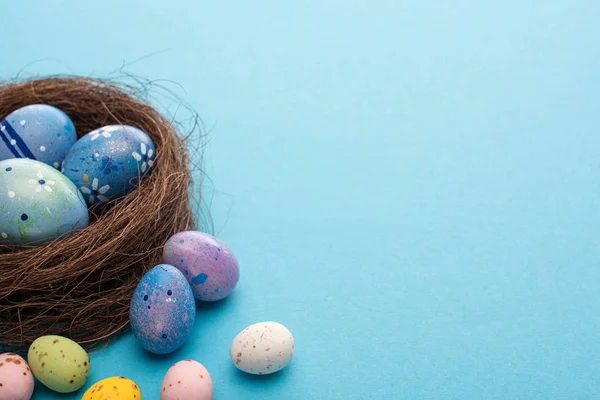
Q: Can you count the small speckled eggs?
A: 5